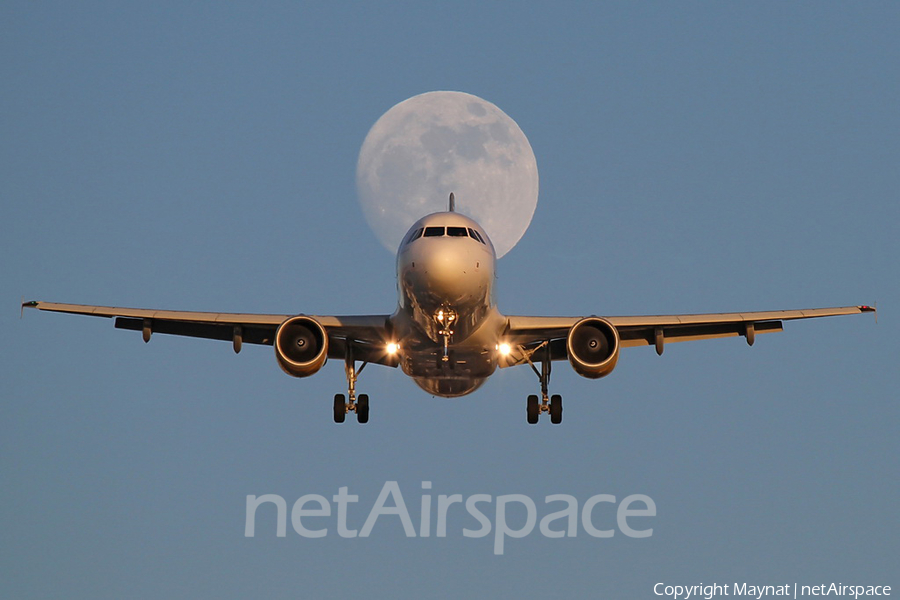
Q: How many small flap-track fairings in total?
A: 4